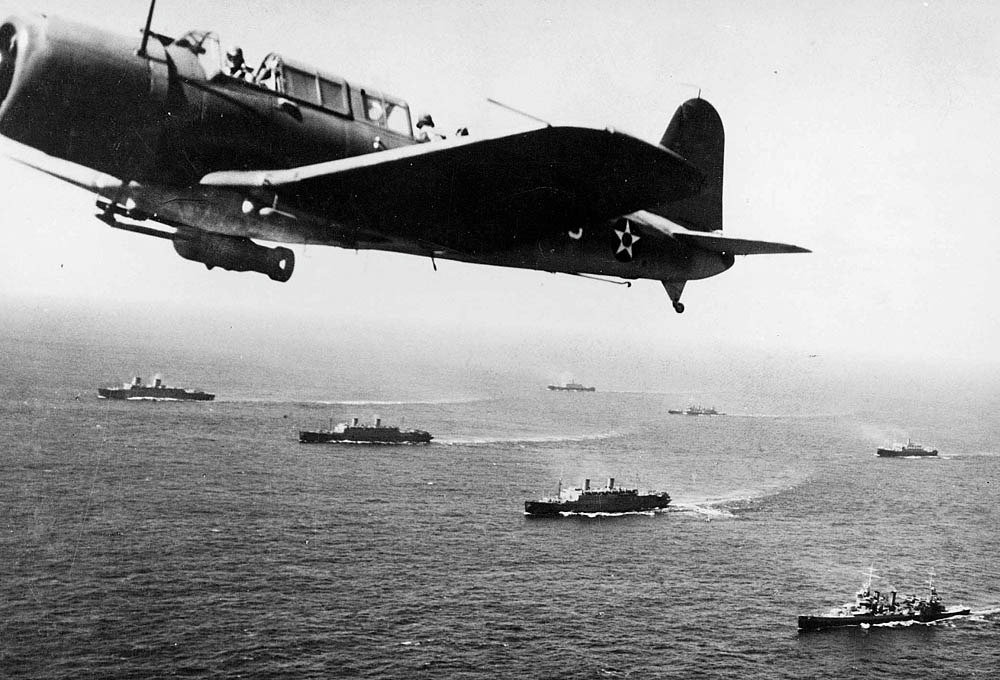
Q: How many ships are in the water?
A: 7